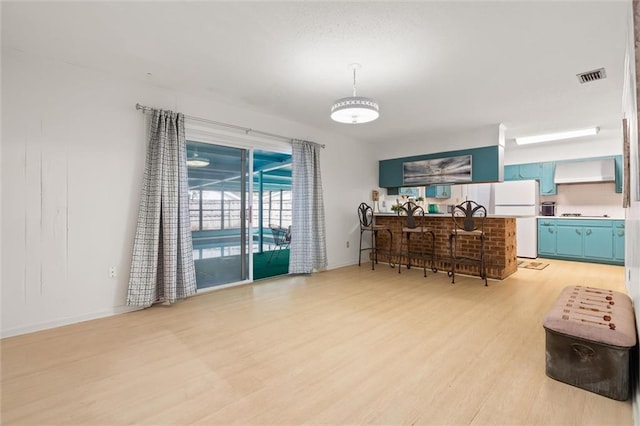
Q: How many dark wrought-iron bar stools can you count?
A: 3